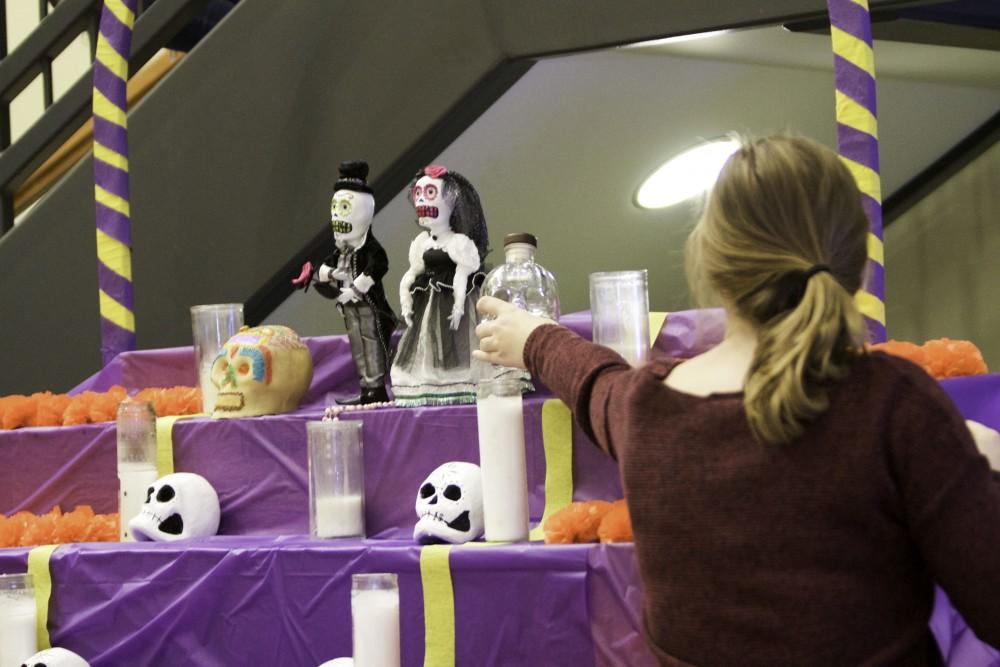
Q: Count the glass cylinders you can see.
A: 7